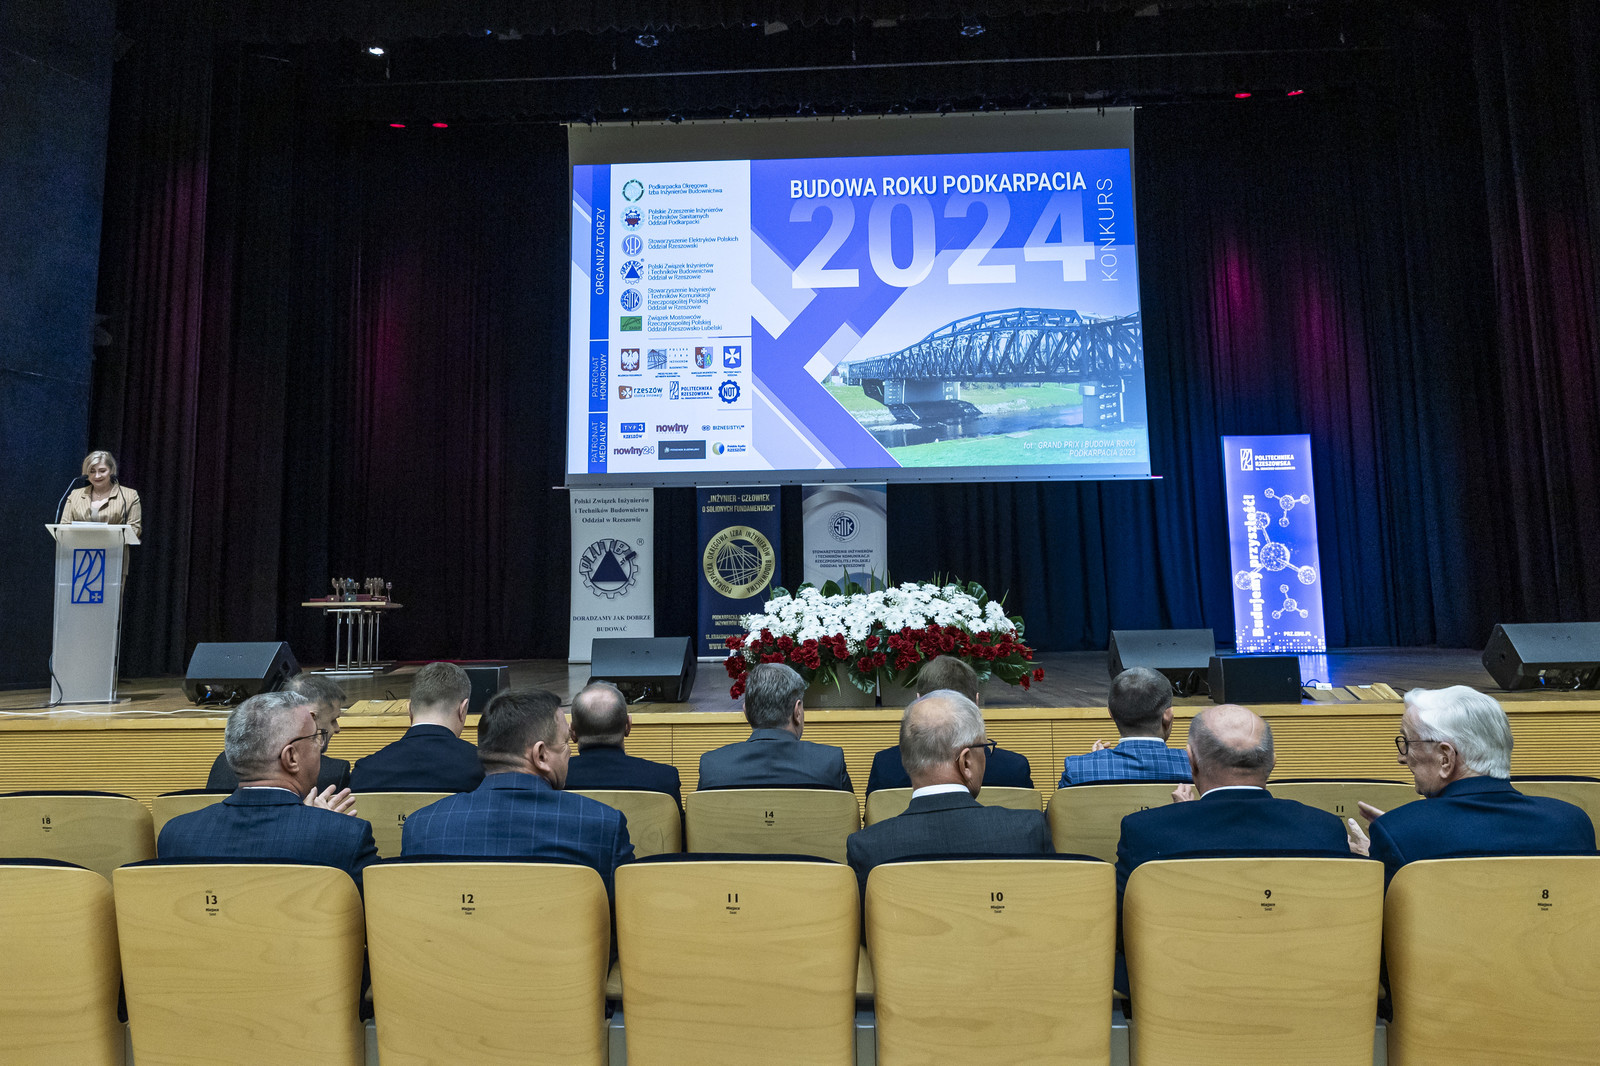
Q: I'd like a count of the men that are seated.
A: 11